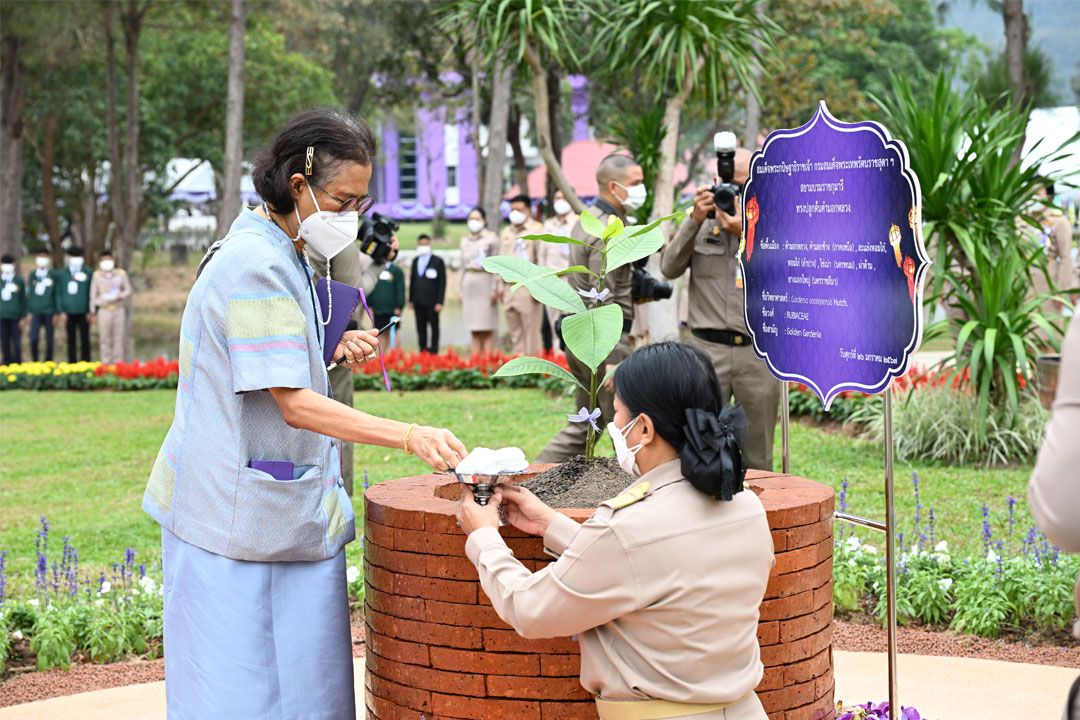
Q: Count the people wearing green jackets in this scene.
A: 4